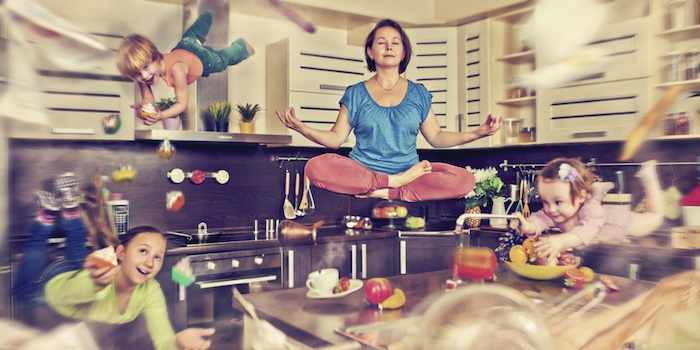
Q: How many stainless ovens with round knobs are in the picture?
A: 1